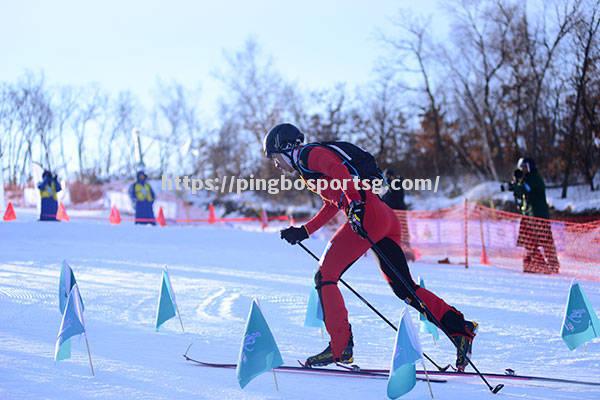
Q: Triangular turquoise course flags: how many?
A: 8